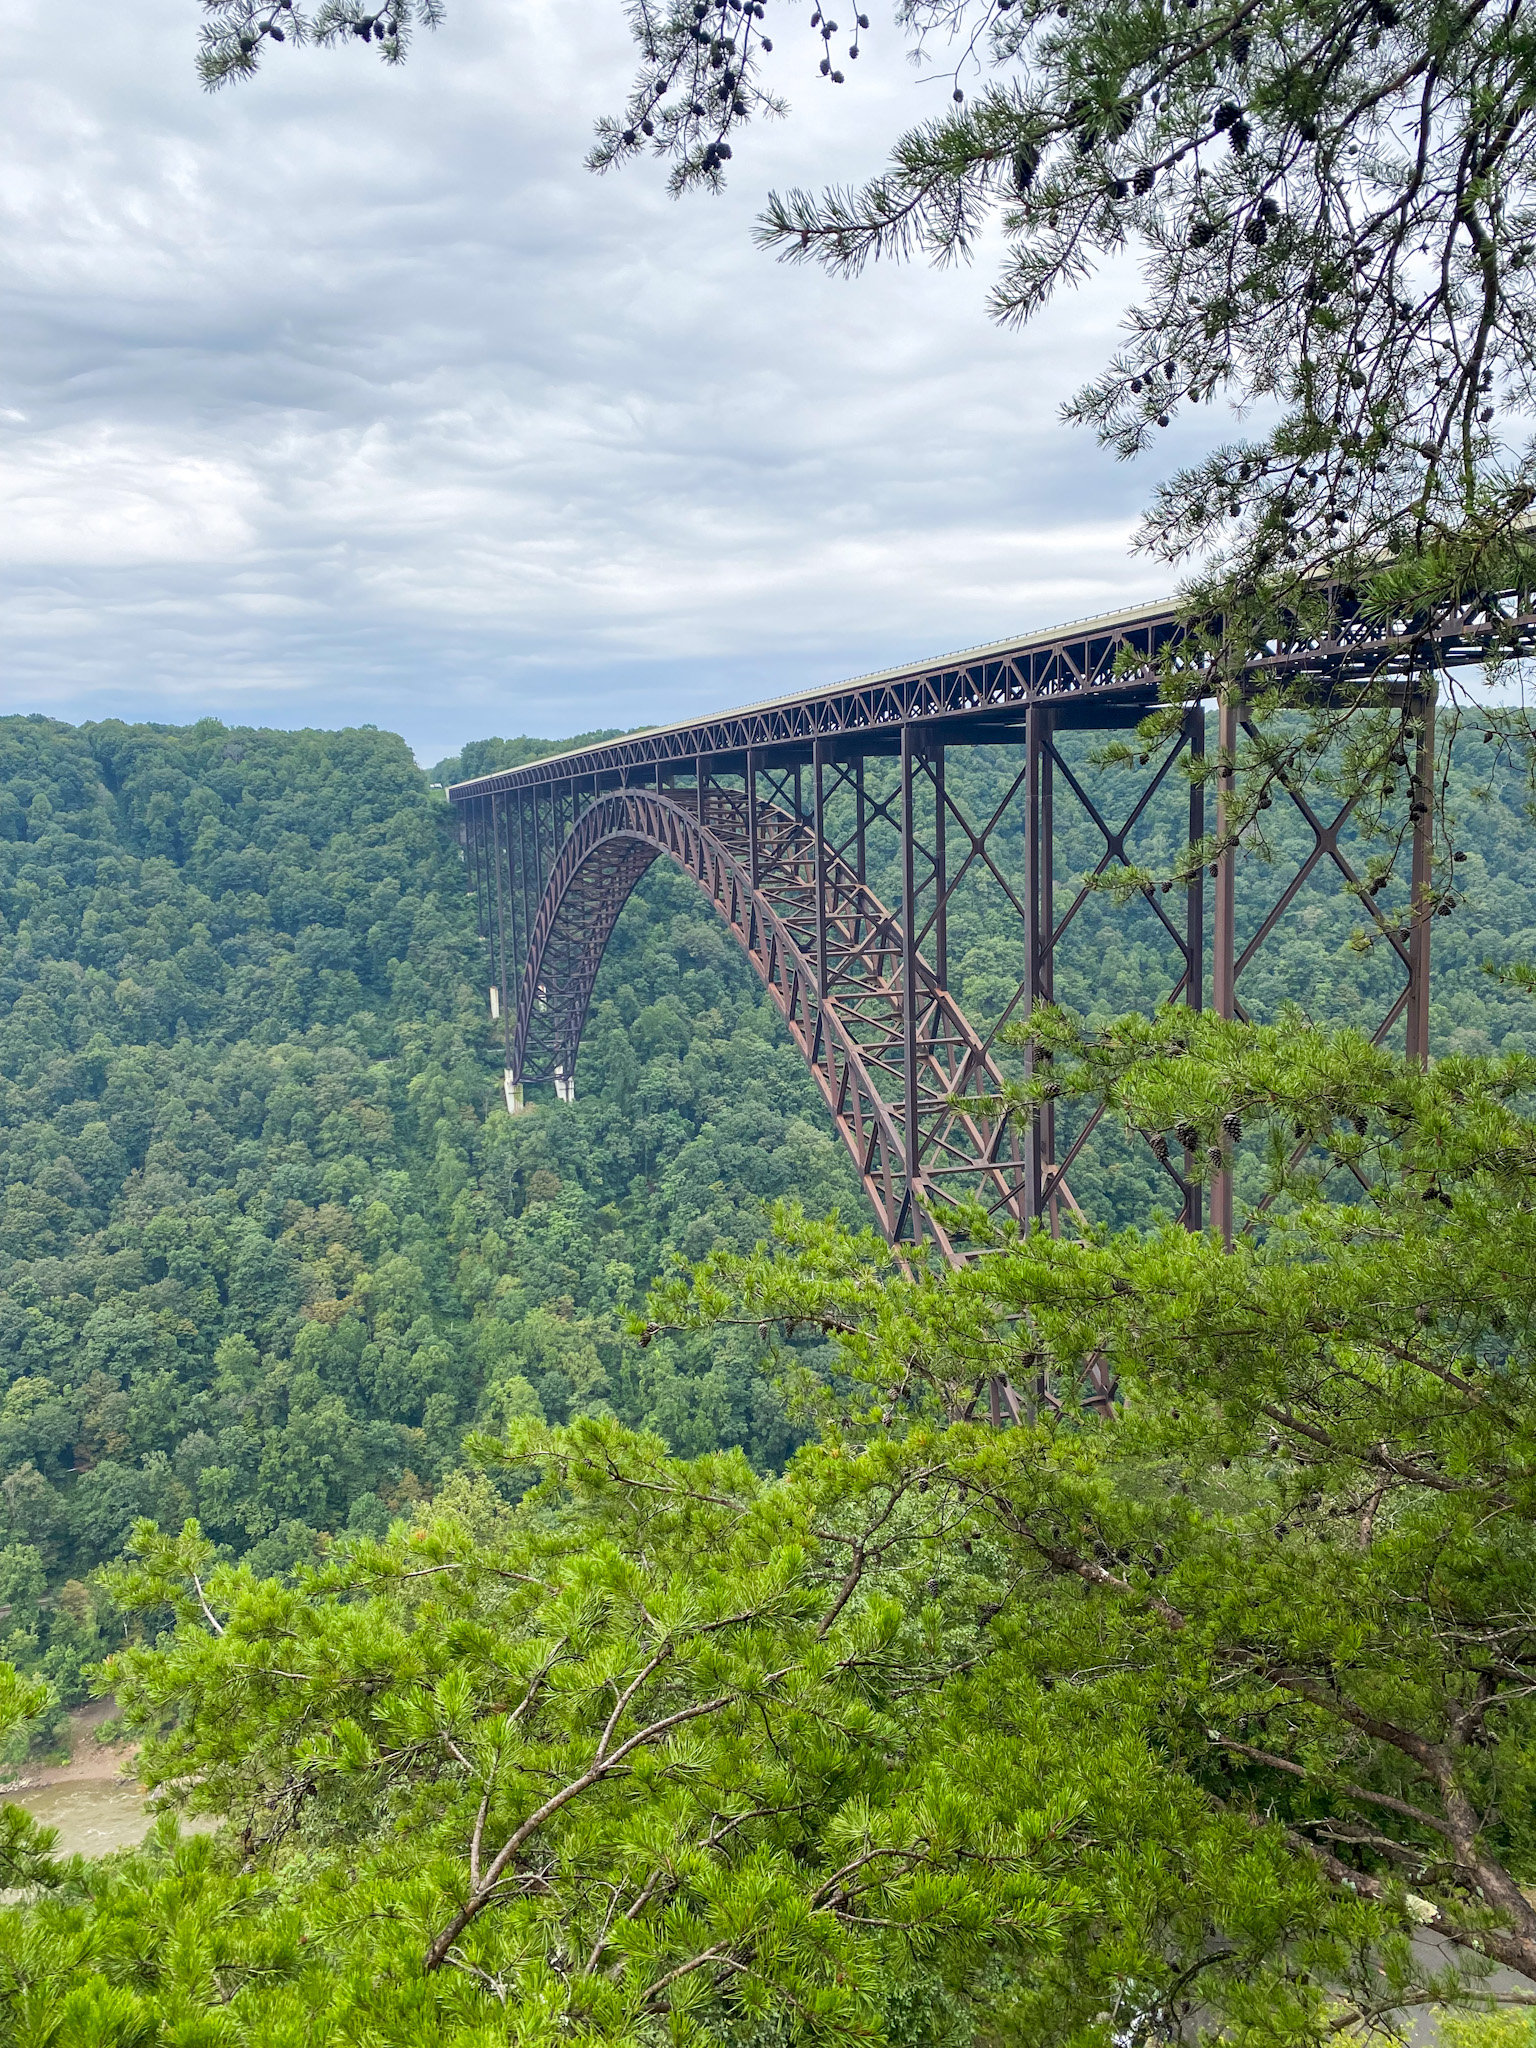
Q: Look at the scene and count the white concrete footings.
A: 4